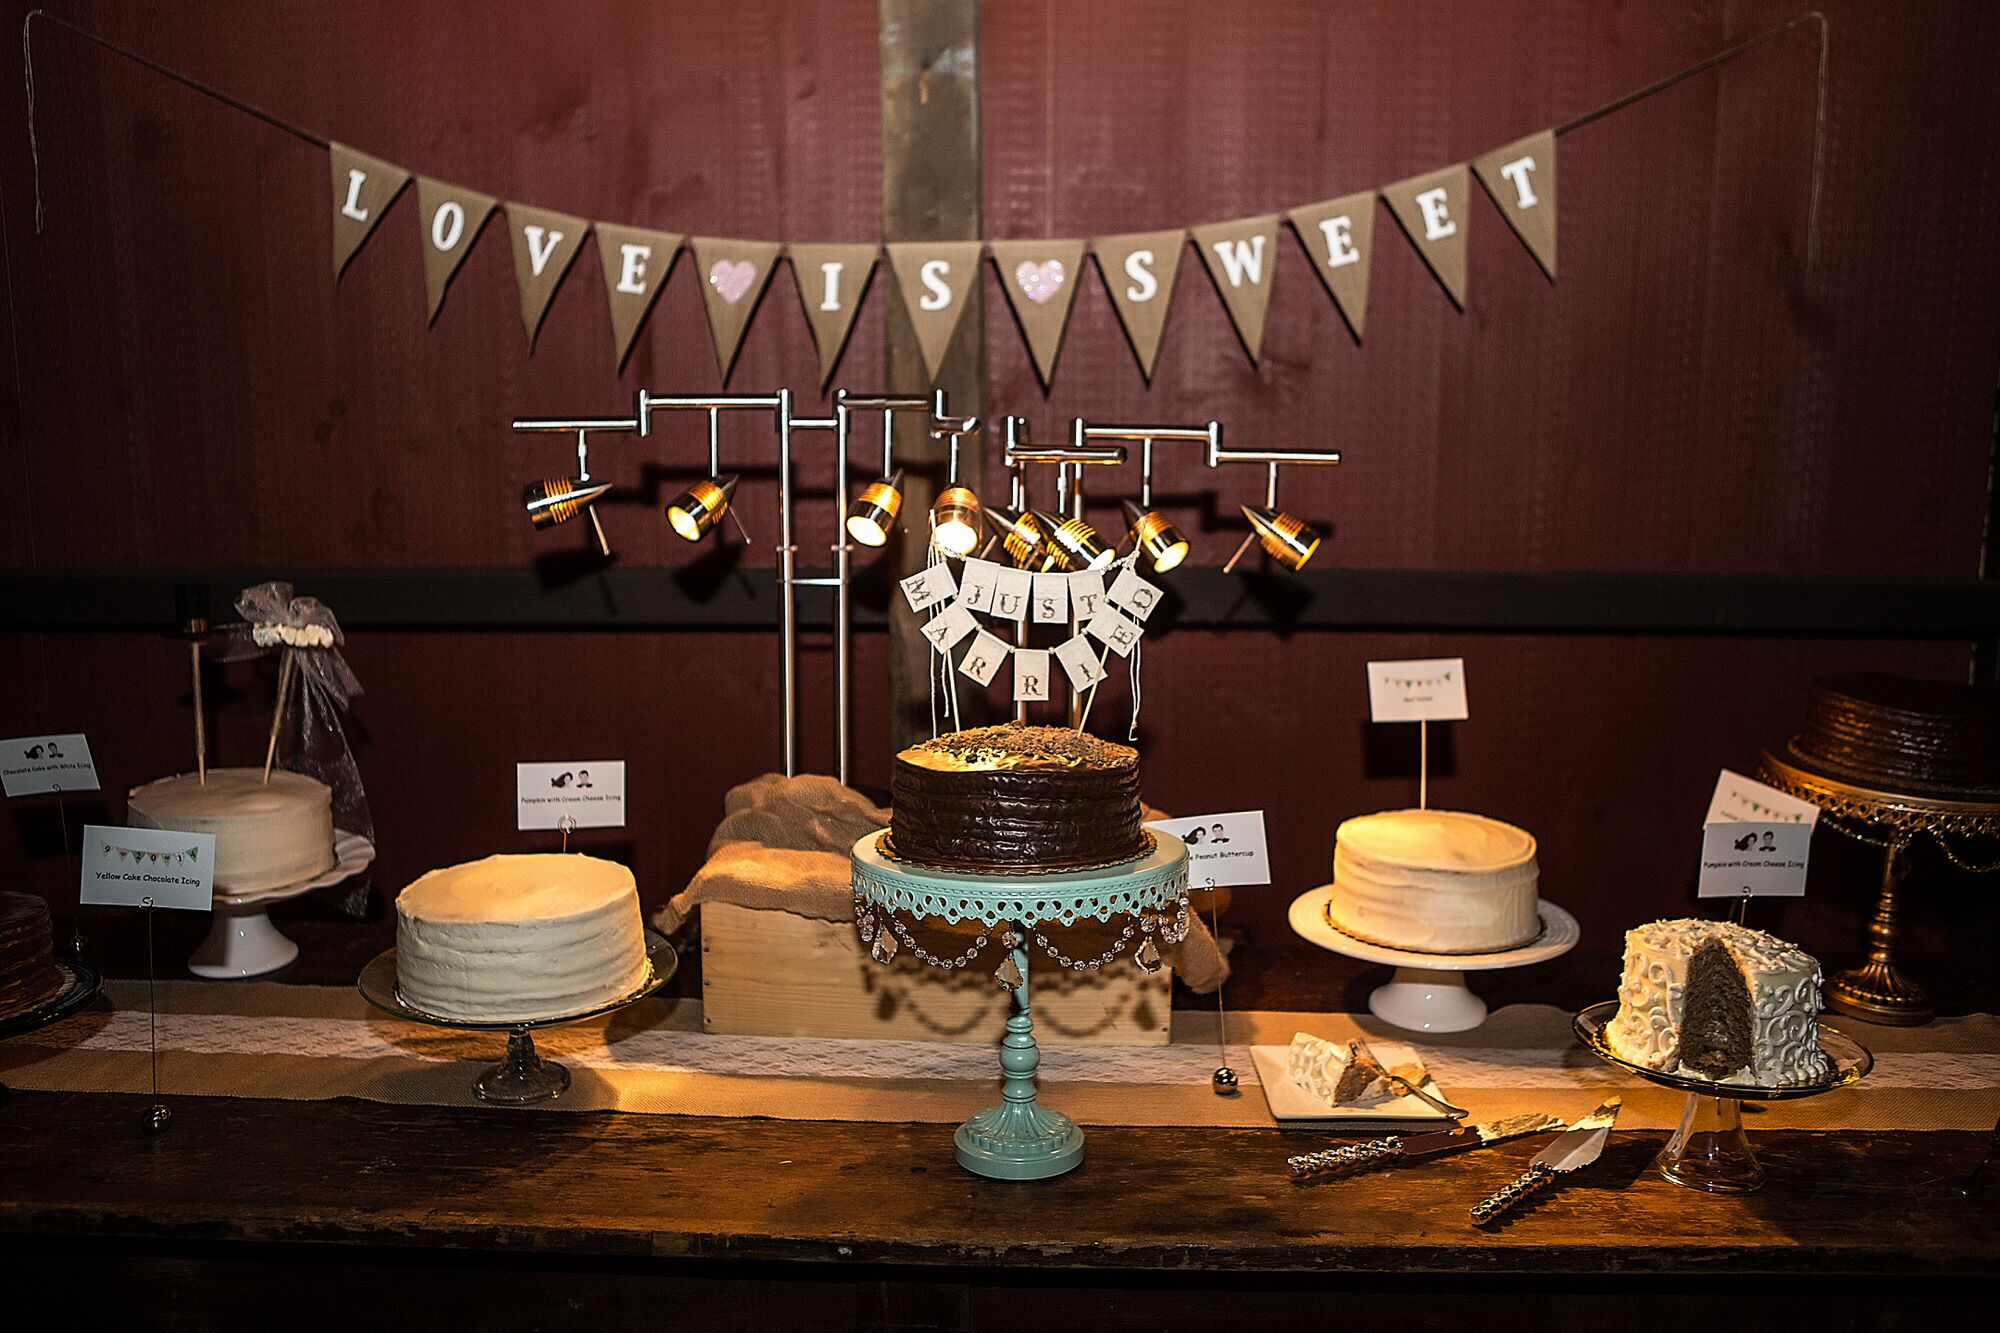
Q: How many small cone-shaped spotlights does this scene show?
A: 8